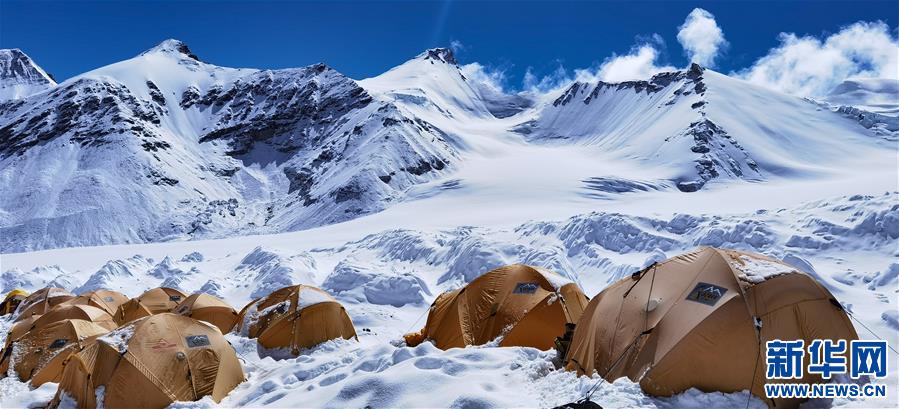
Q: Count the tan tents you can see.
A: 10